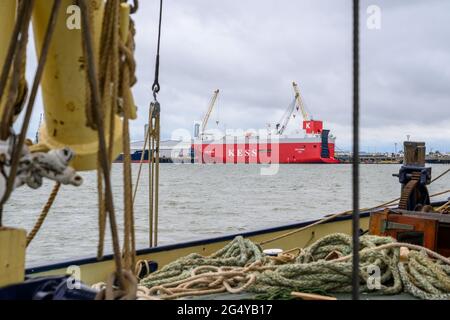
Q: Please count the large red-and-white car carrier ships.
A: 1